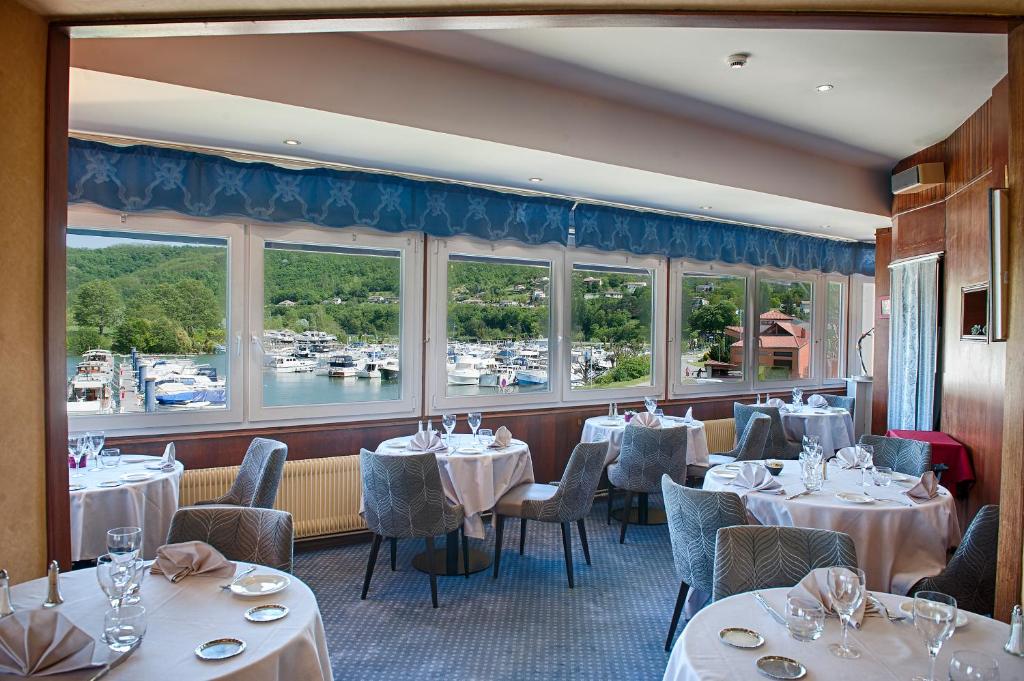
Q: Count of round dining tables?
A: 7